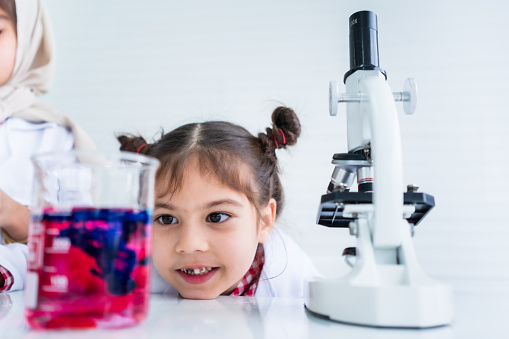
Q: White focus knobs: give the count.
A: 2